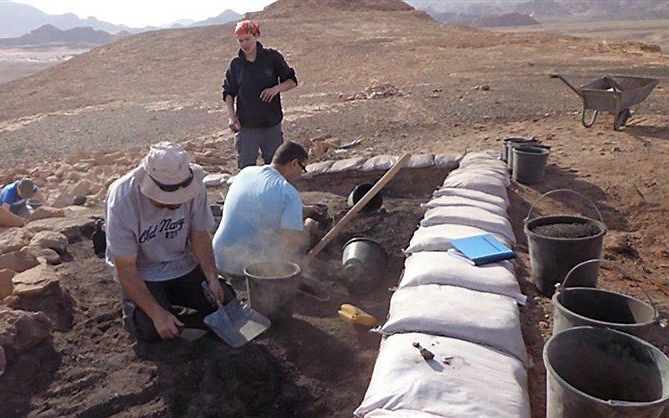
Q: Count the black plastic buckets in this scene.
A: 9